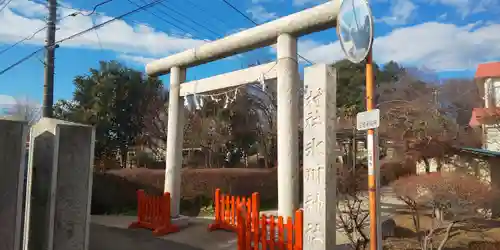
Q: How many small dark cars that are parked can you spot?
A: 0